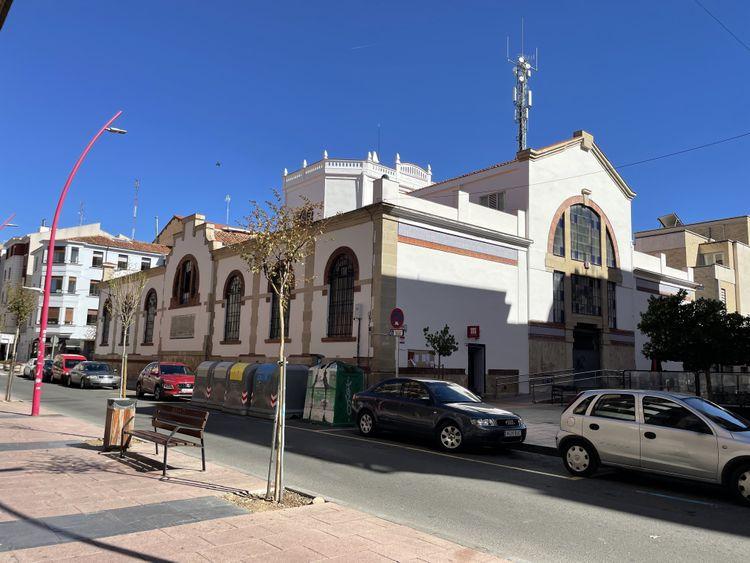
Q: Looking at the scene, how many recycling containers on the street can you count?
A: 5